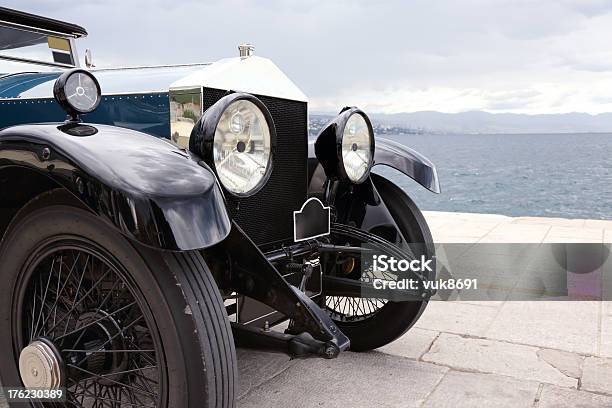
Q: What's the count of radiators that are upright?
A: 1